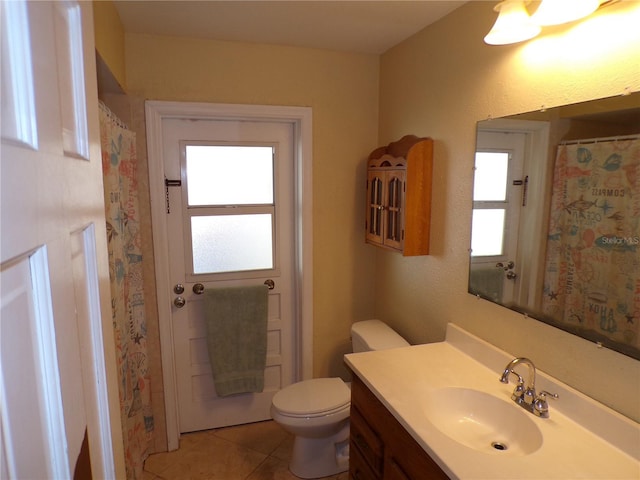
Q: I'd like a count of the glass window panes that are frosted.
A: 2